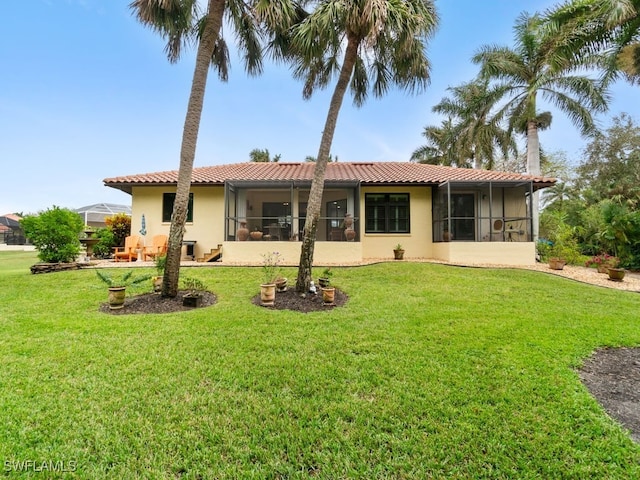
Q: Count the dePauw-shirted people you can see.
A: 0